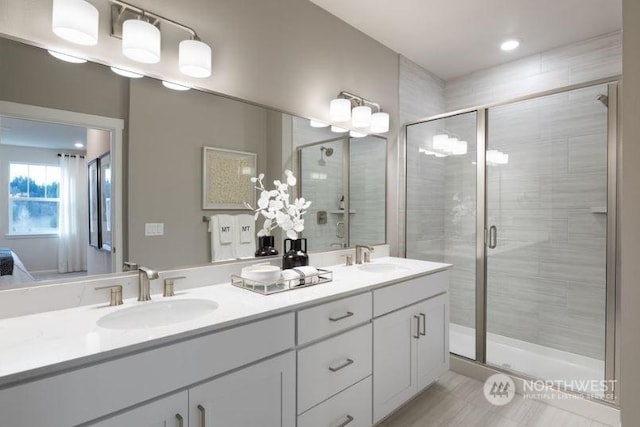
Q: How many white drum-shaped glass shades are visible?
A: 6